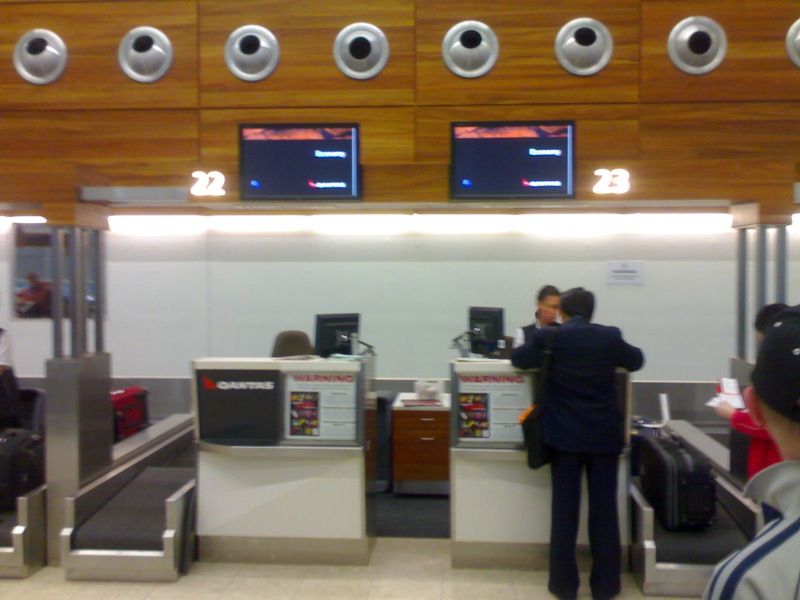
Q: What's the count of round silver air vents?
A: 8